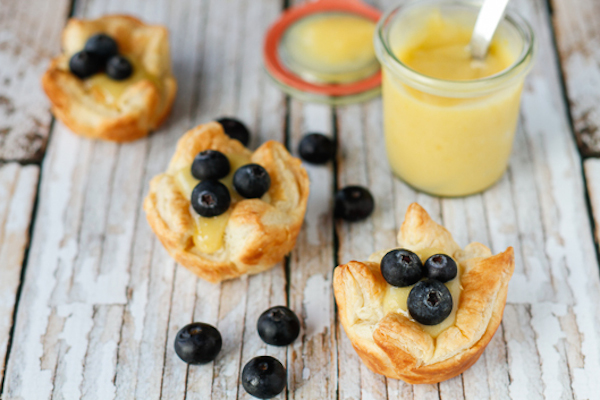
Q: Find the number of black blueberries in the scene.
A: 15